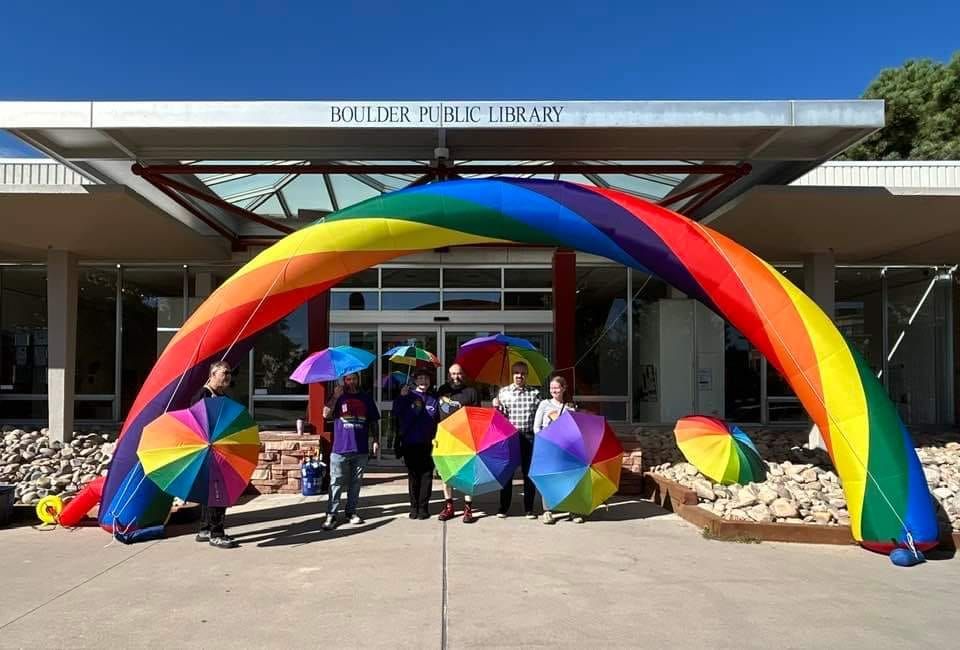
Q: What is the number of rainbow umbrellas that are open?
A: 7